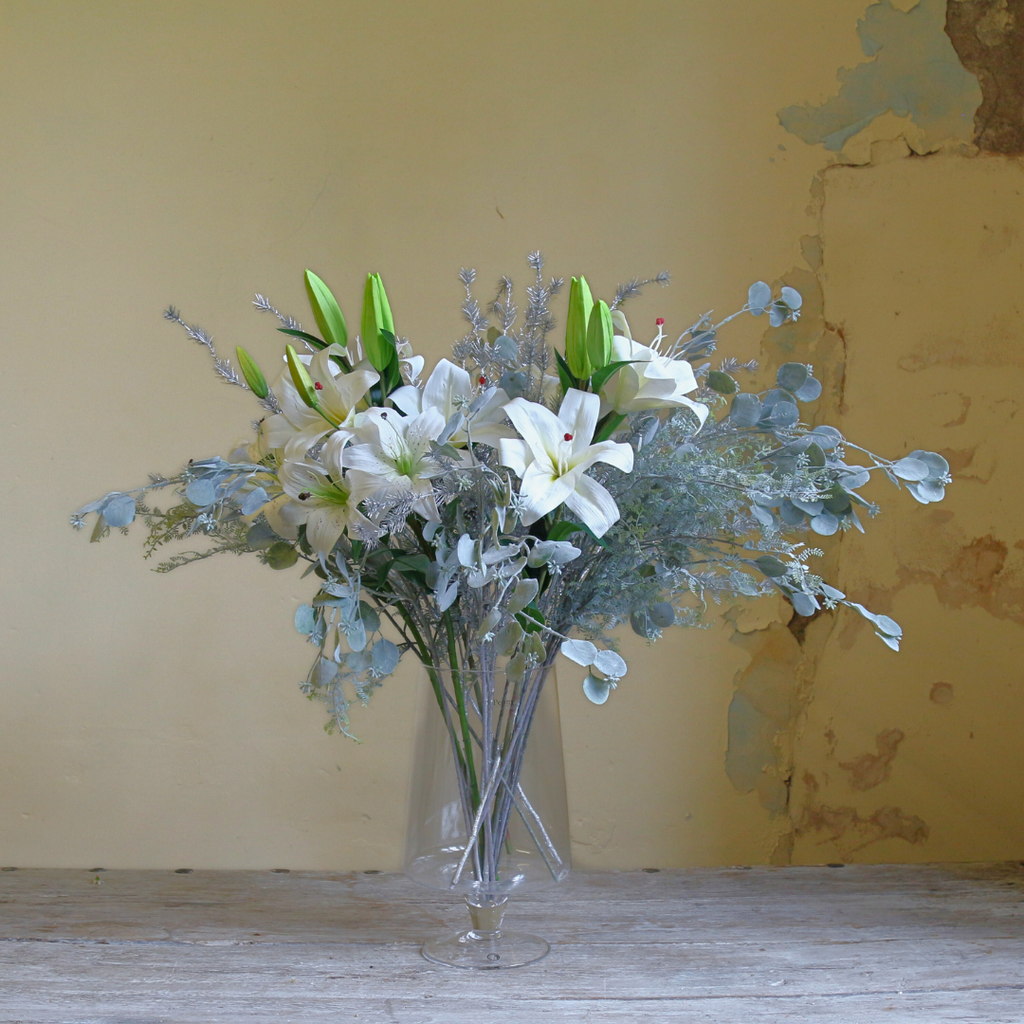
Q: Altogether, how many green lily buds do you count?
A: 6